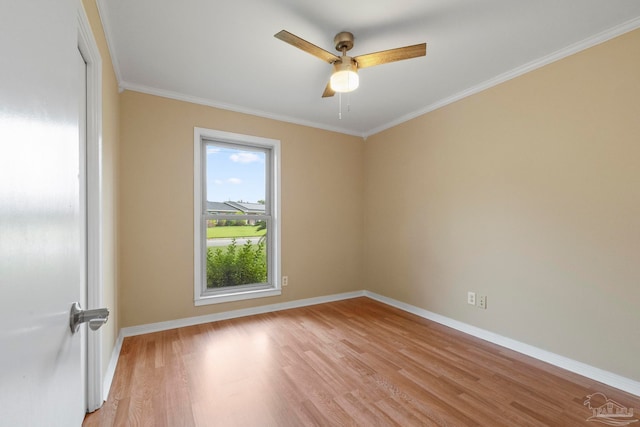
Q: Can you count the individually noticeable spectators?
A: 0